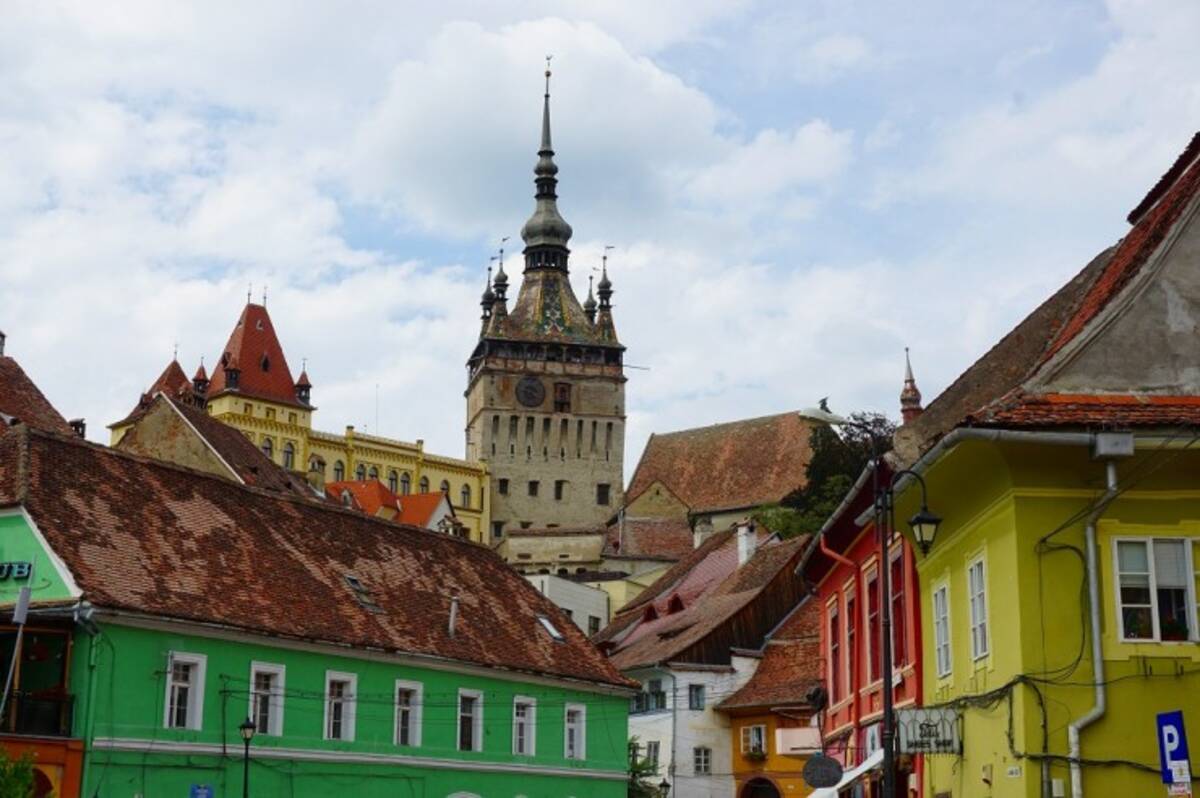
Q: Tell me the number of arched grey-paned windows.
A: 10